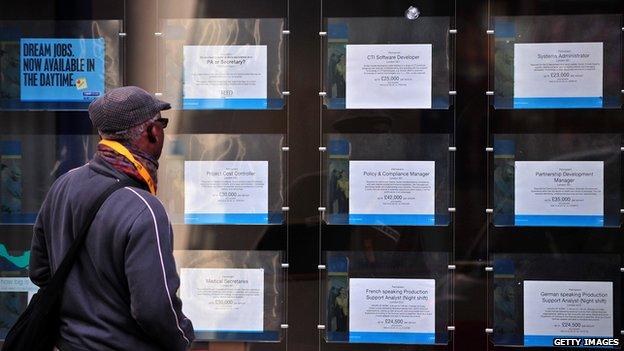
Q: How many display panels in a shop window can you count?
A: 12